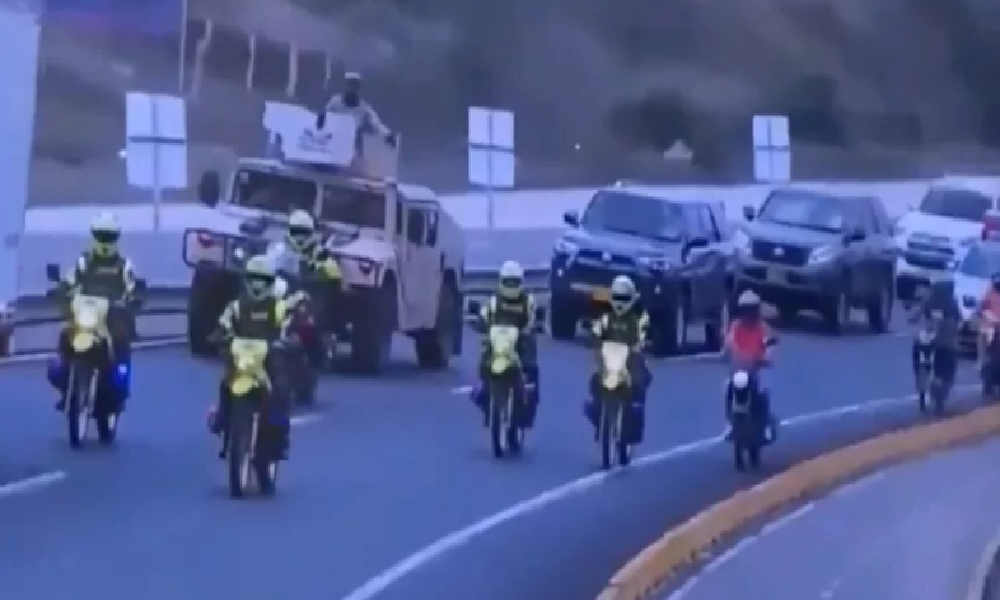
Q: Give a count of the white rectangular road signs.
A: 3